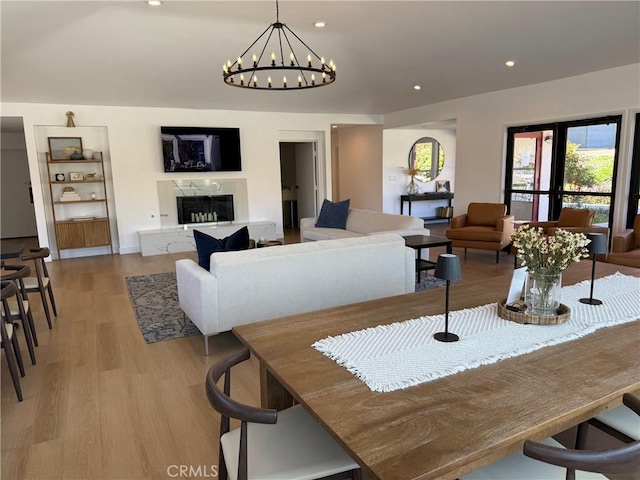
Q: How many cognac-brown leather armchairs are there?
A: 3